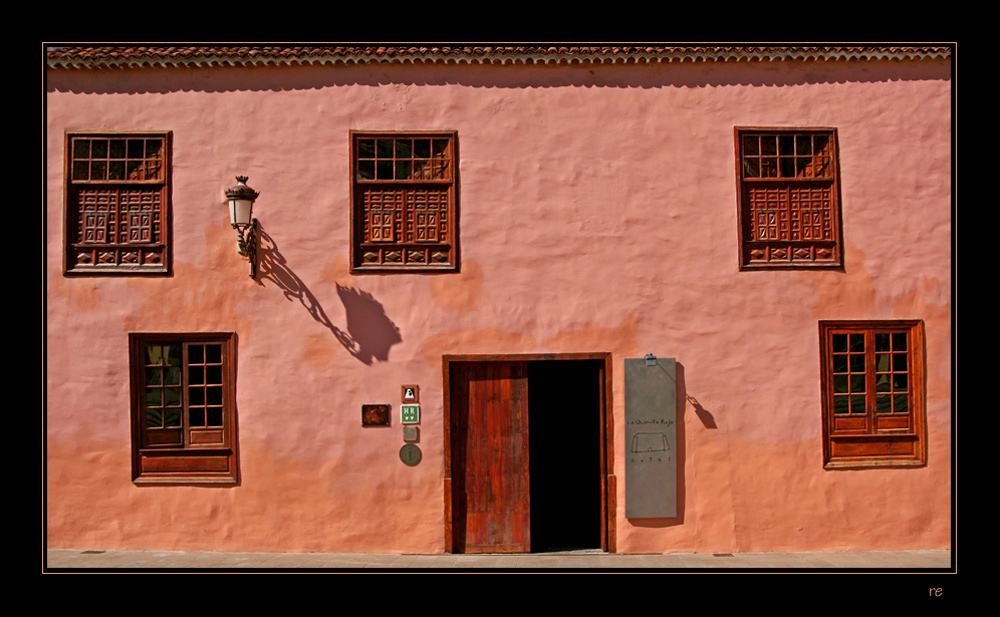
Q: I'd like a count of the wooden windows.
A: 5